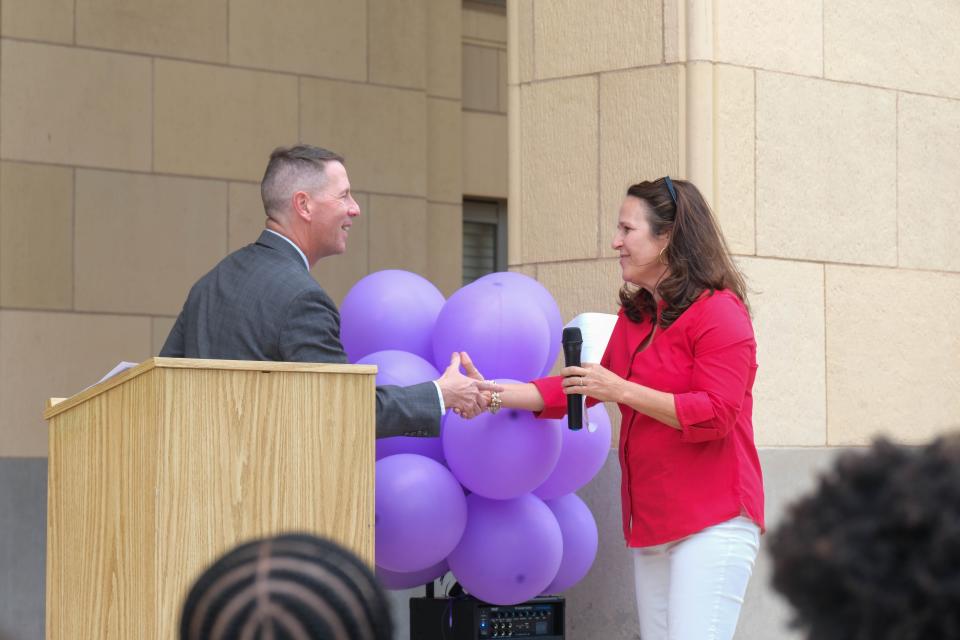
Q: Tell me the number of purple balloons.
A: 10